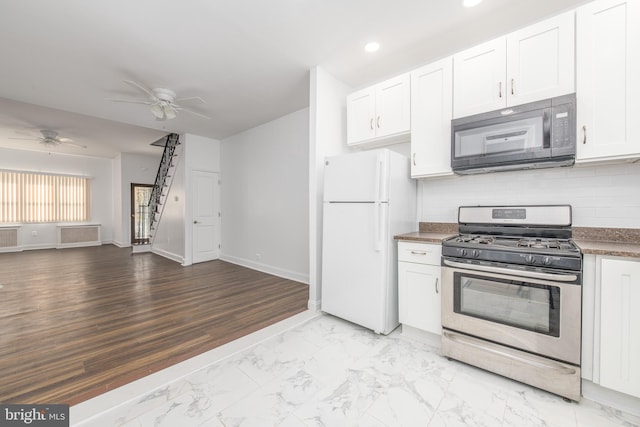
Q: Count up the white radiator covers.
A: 2